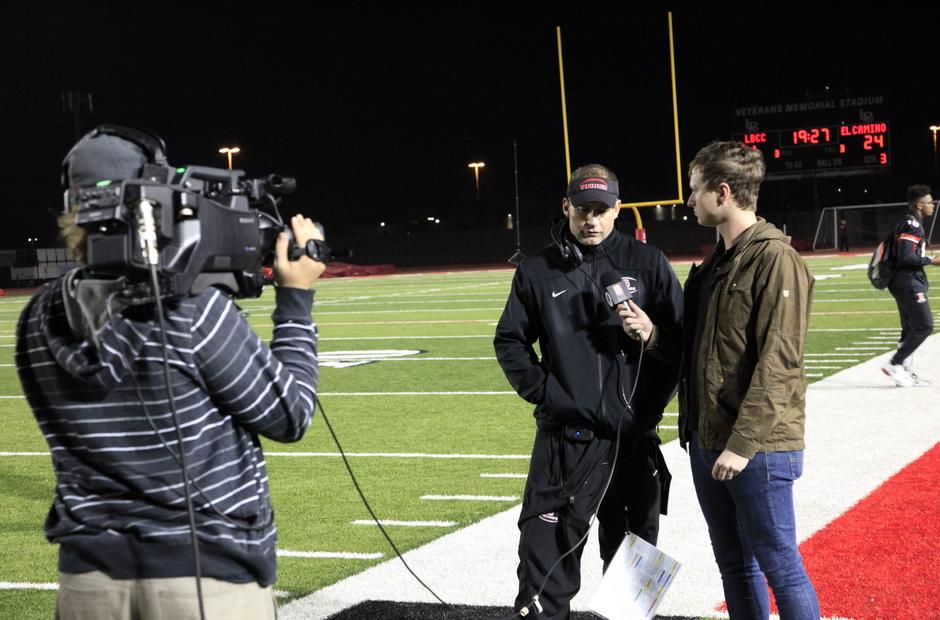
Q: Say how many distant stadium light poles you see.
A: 3